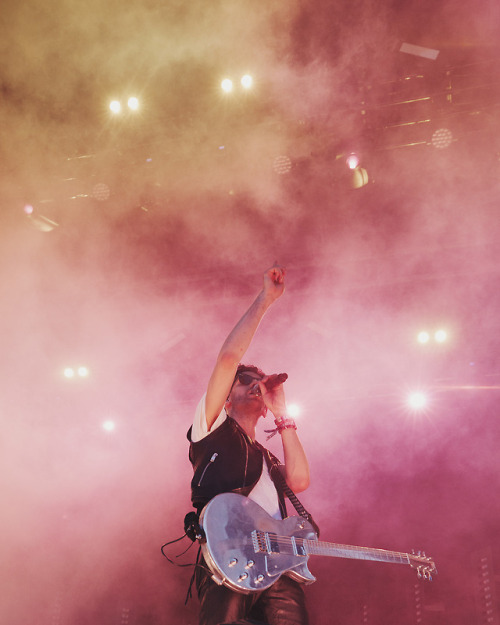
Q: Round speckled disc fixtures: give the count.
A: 3